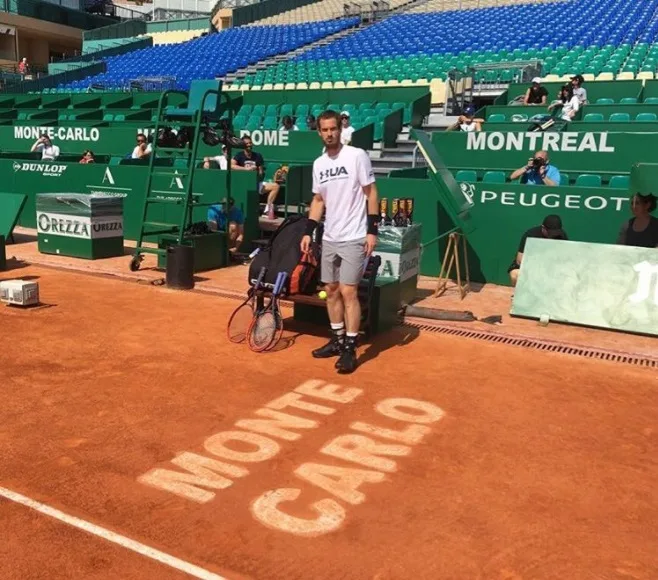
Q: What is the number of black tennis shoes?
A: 2